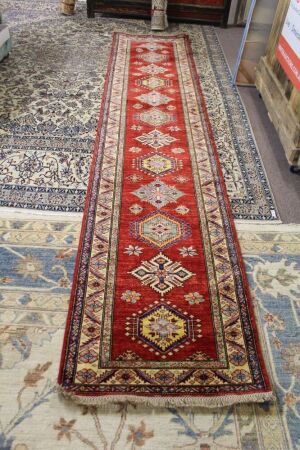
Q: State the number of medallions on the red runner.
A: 12